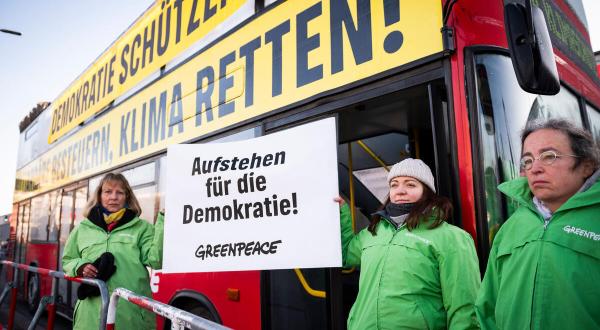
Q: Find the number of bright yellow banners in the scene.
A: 2